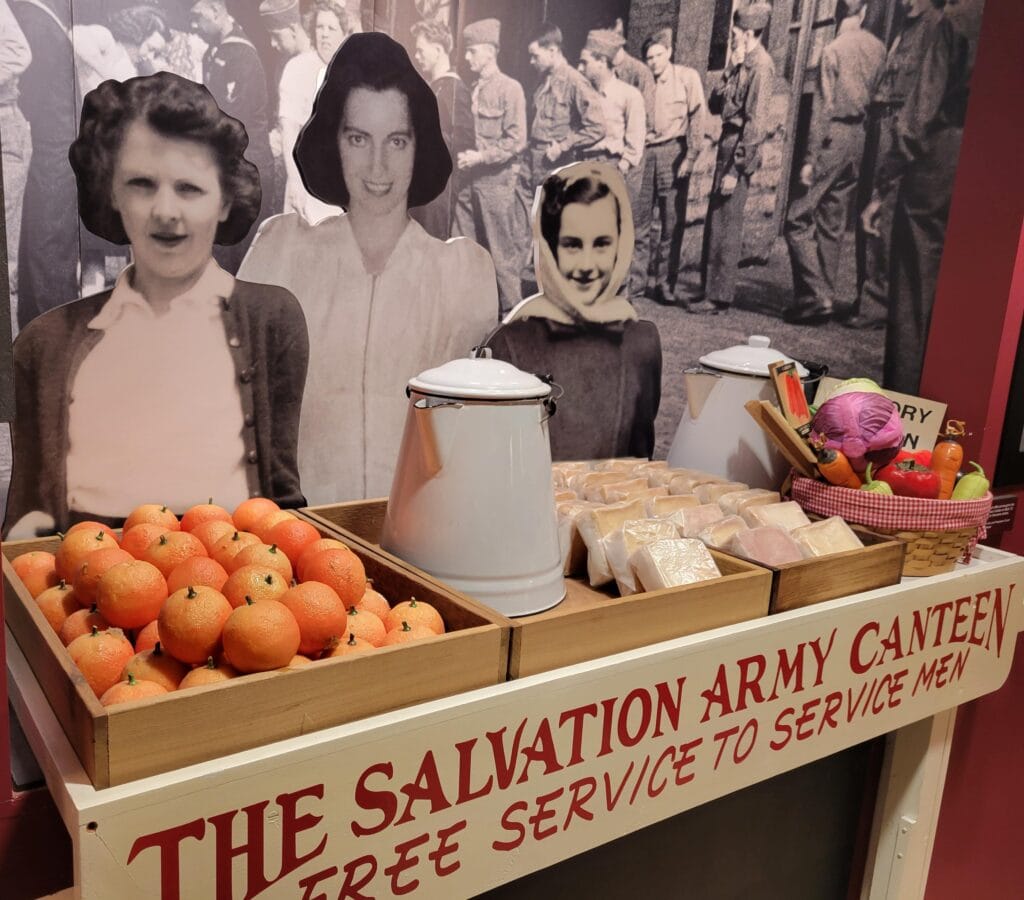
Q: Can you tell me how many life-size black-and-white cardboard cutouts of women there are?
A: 3